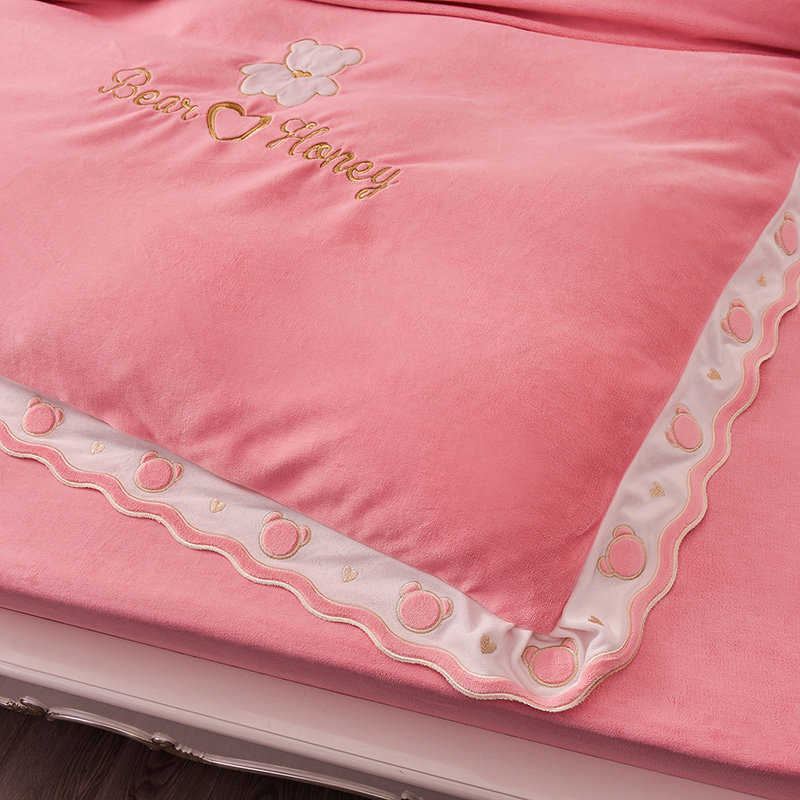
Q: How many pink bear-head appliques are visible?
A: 9